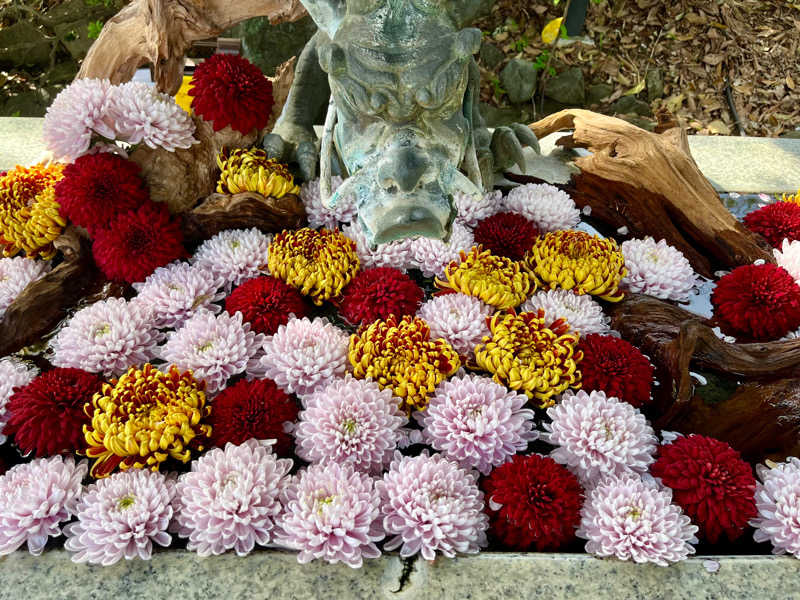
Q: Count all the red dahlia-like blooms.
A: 13